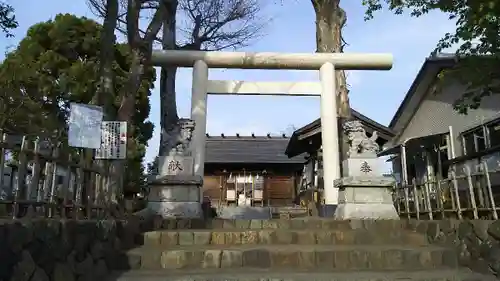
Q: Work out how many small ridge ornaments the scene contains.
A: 6